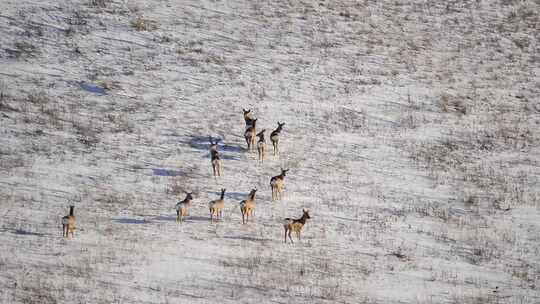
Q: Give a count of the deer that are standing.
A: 11